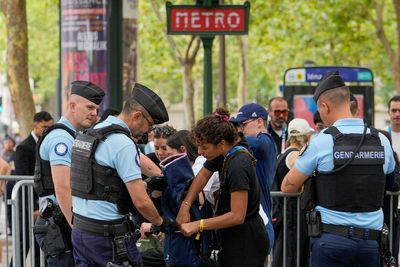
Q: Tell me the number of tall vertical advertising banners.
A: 1